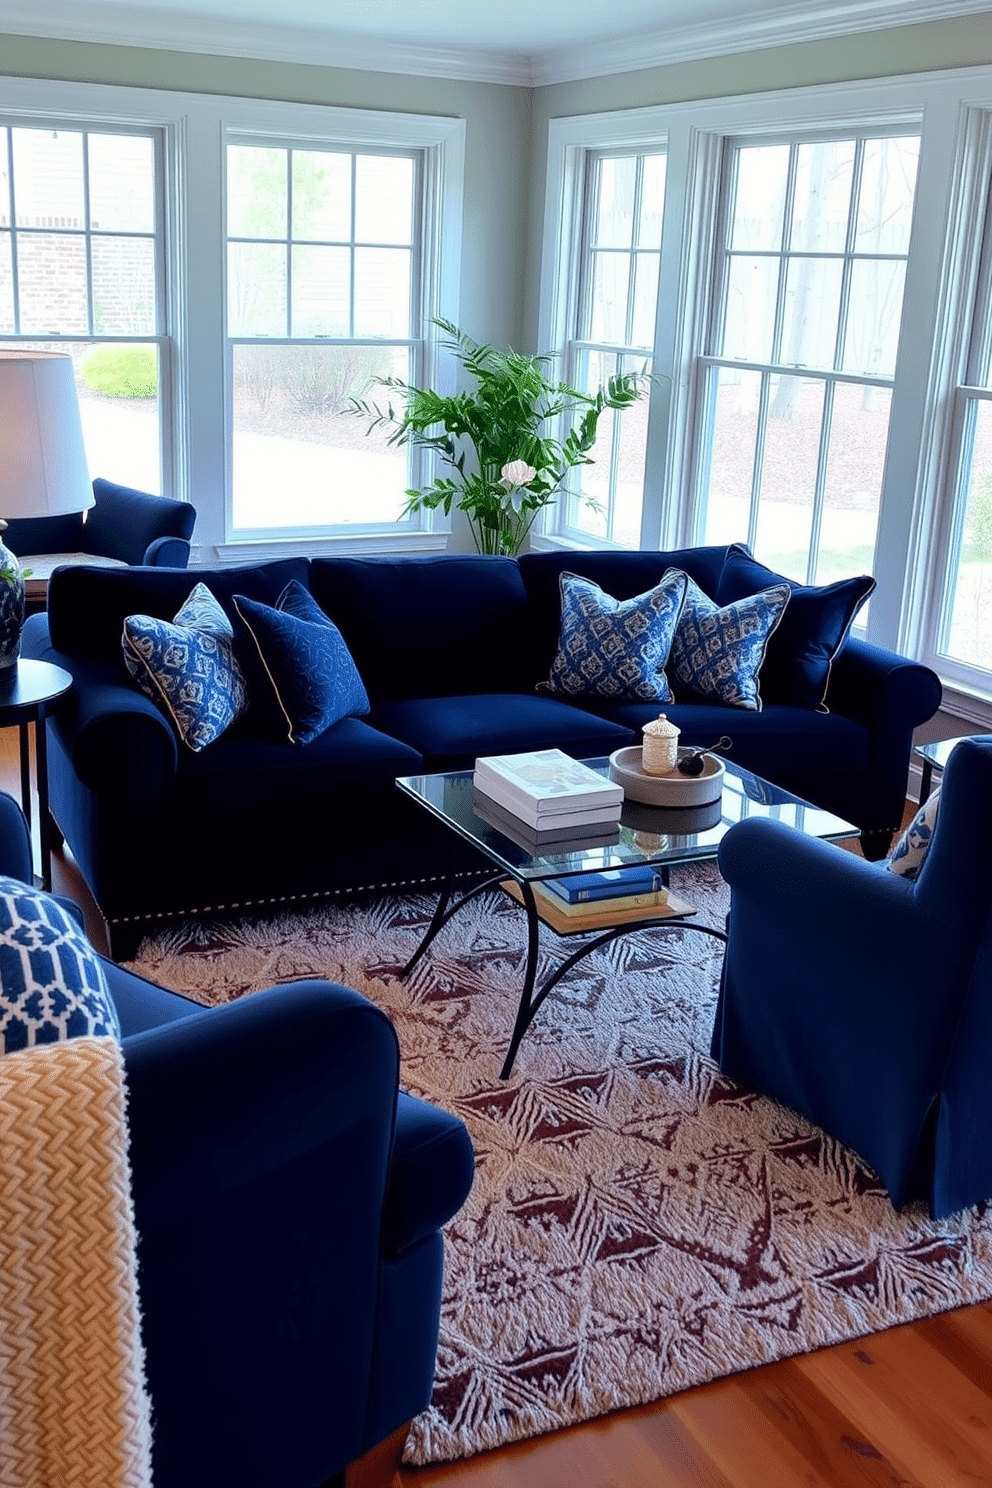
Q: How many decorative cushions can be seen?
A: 7